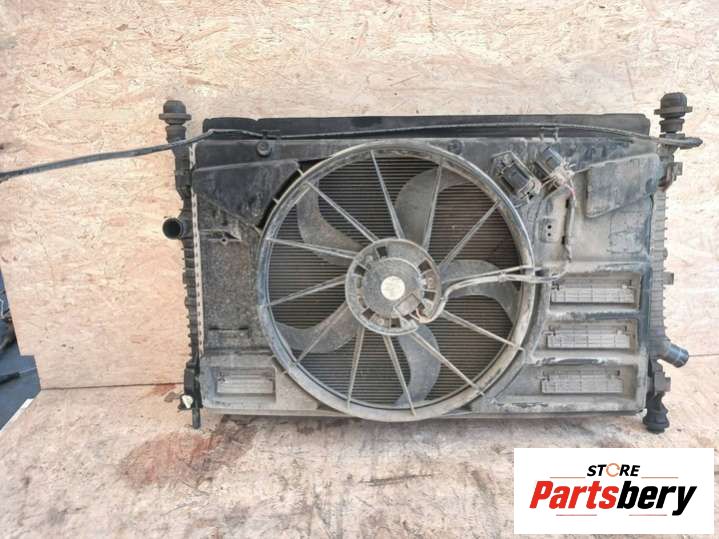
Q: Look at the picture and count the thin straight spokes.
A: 12